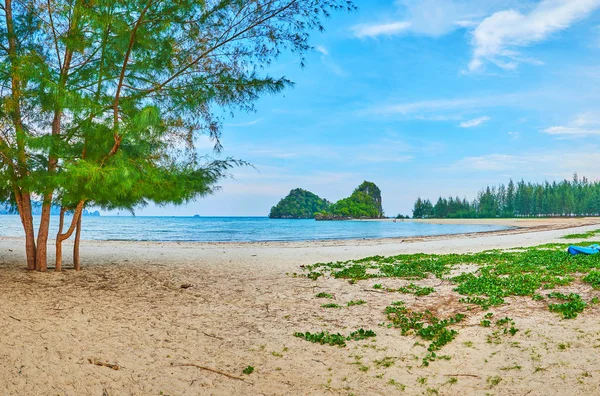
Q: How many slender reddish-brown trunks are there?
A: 4